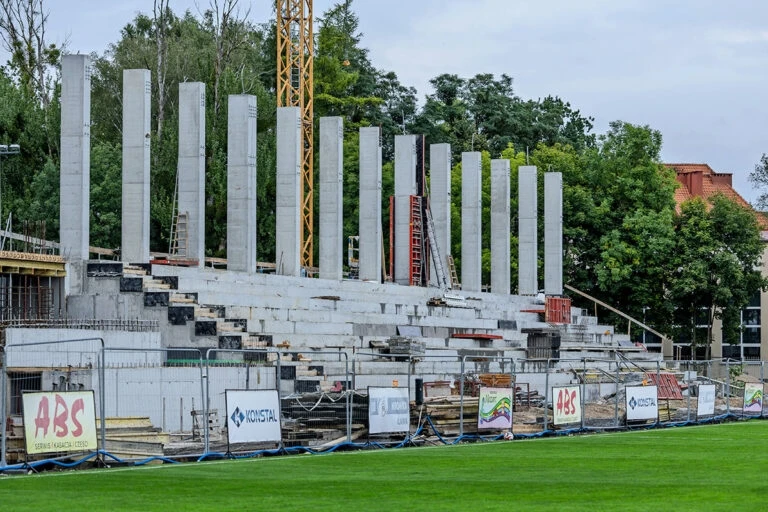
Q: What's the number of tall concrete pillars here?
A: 13